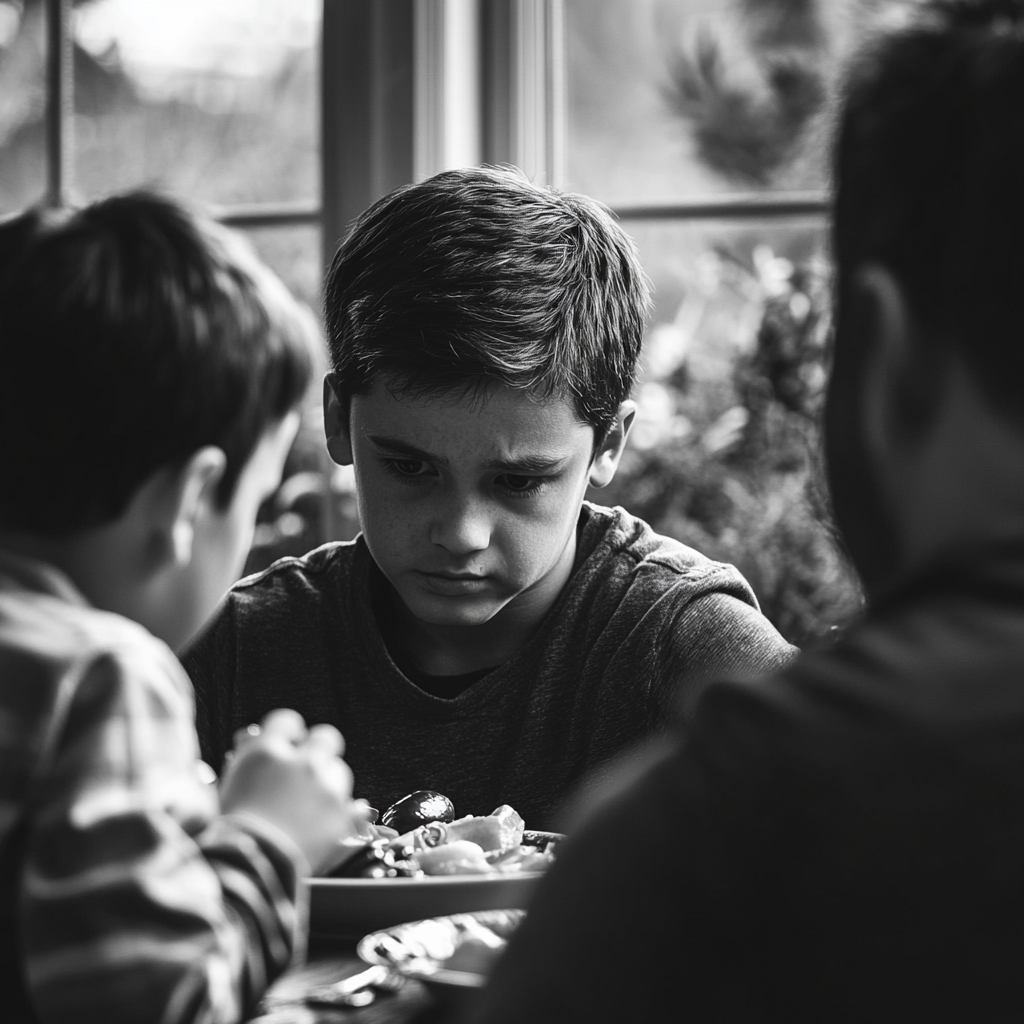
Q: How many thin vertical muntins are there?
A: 1